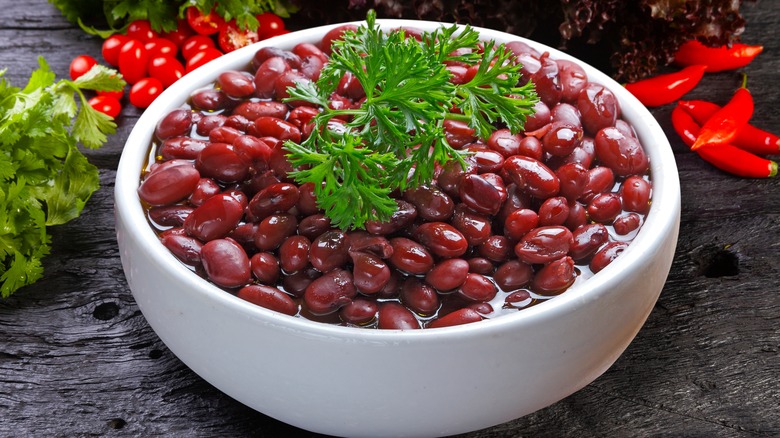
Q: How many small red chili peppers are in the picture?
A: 5